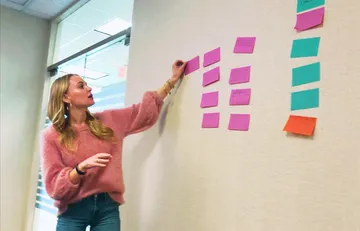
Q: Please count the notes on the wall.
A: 15